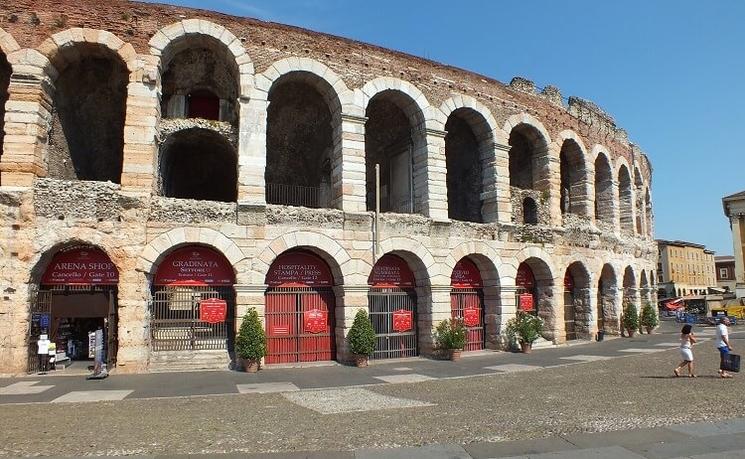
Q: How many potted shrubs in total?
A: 6